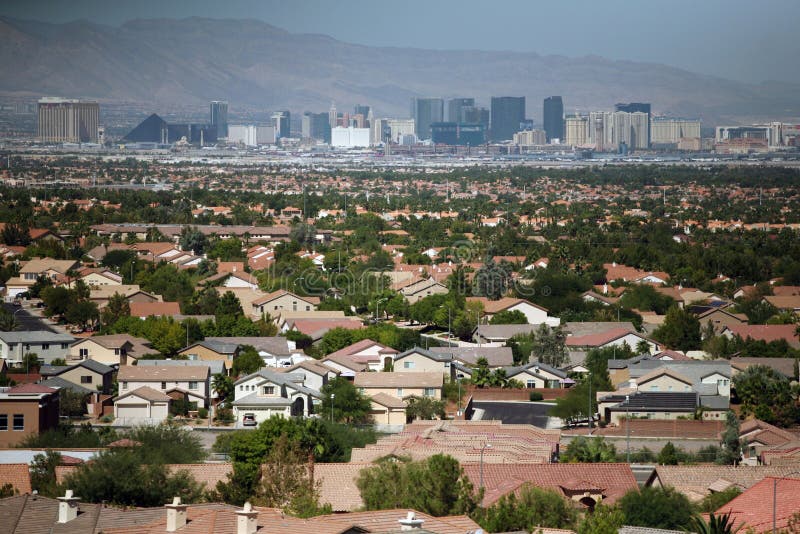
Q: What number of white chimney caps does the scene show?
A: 4